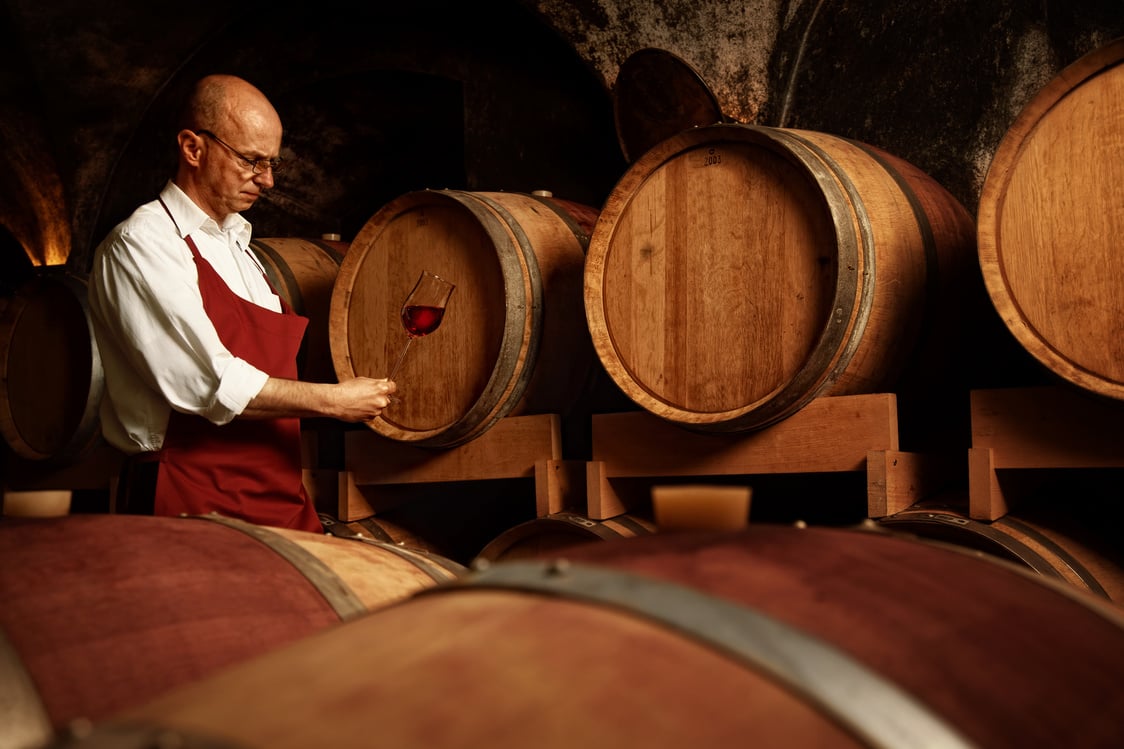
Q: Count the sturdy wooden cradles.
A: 3